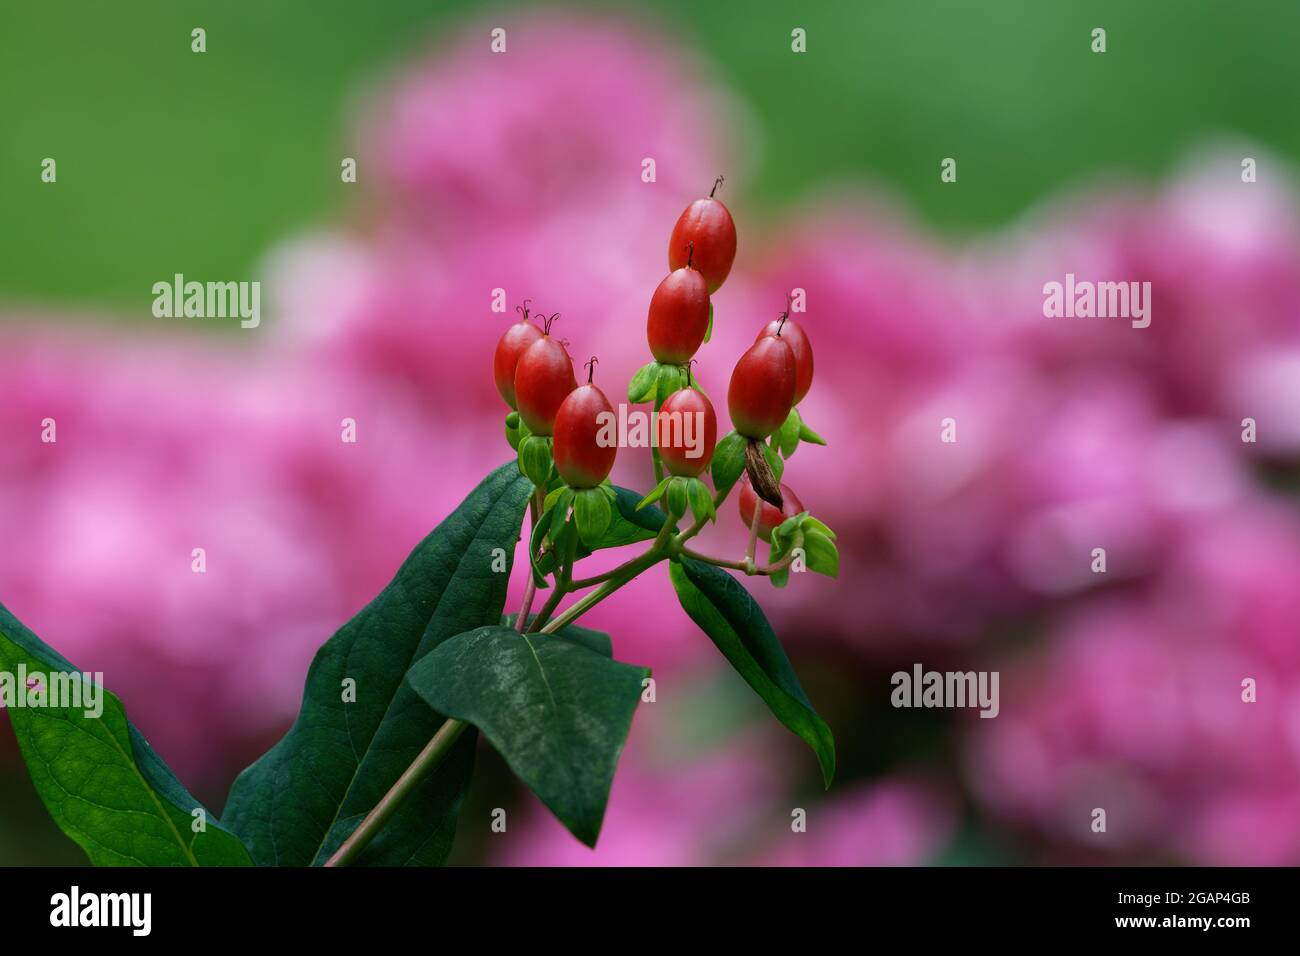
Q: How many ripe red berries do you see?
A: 9